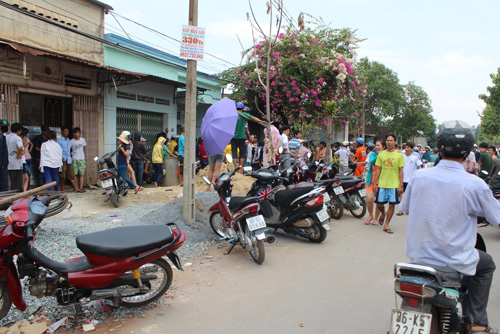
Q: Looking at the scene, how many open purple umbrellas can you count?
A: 1